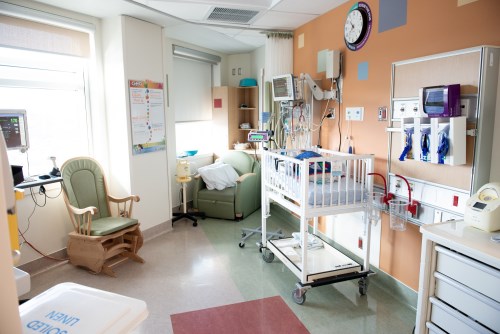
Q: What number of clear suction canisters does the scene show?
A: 2